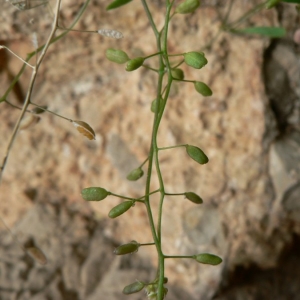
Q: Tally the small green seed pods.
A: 15